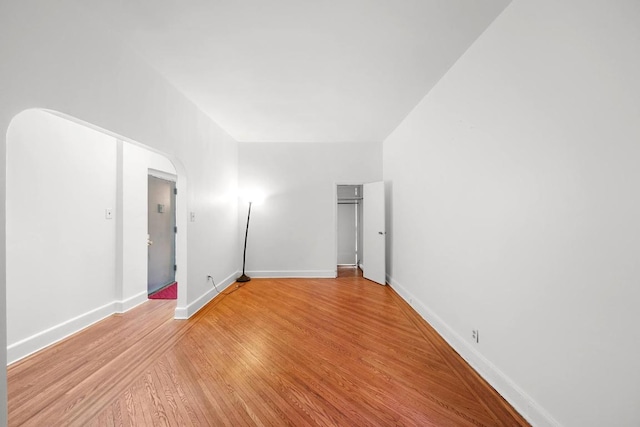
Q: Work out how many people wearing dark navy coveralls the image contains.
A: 0